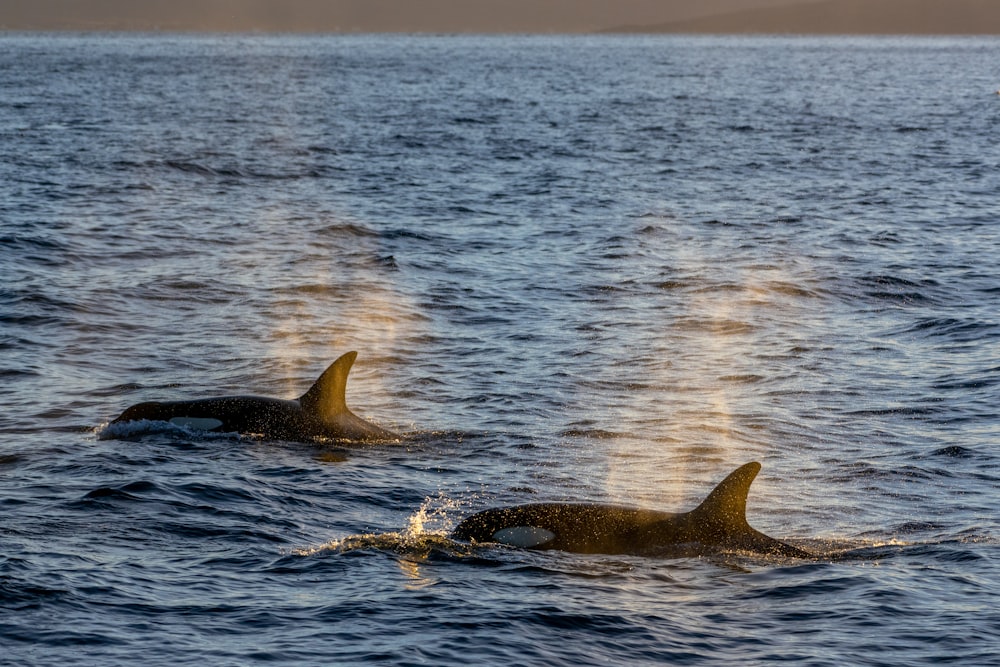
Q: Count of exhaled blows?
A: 2